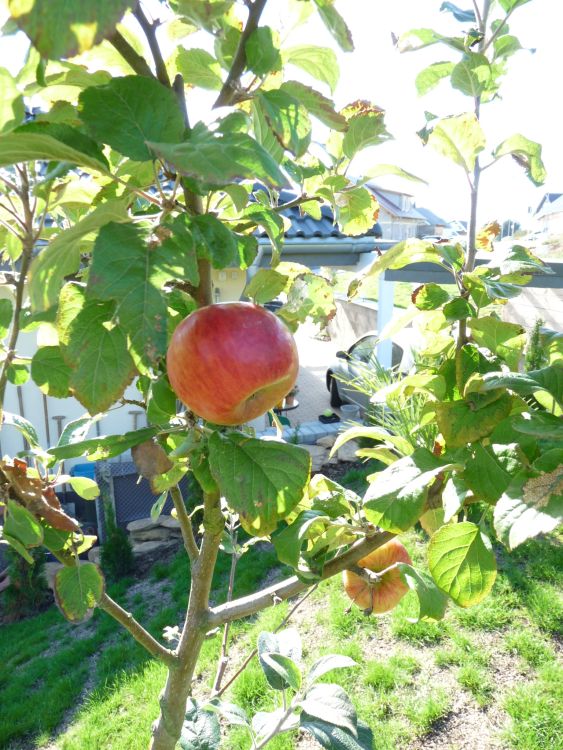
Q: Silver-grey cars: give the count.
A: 1